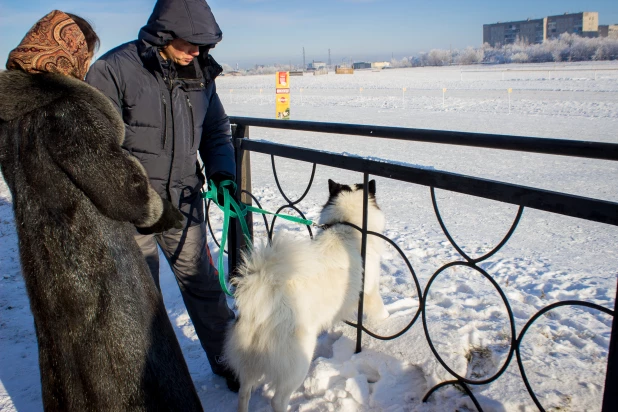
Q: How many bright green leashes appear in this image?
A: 1